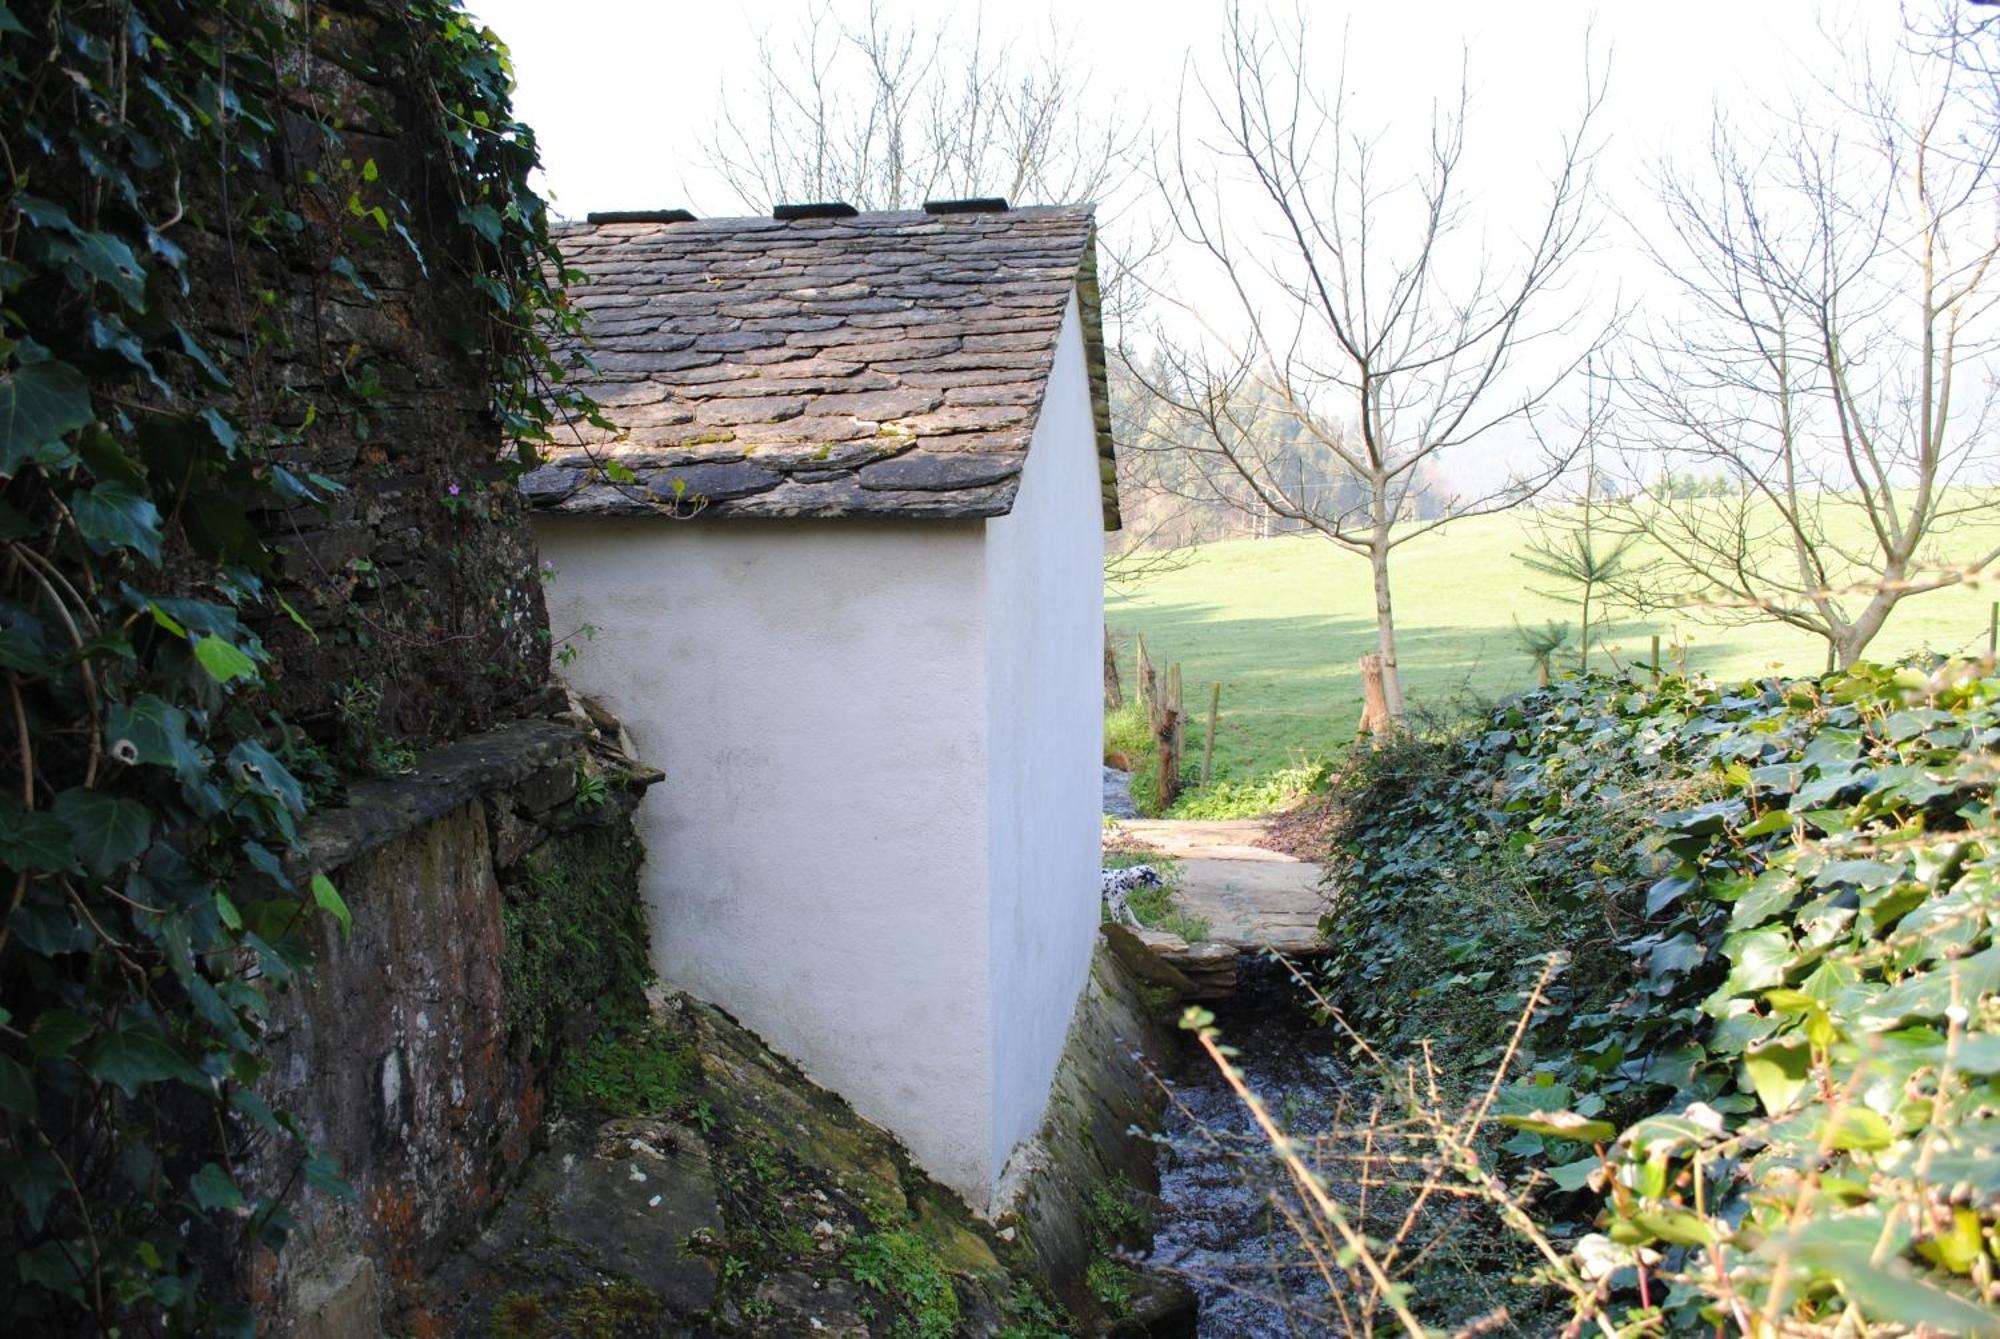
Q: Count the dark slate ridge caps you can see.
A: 3